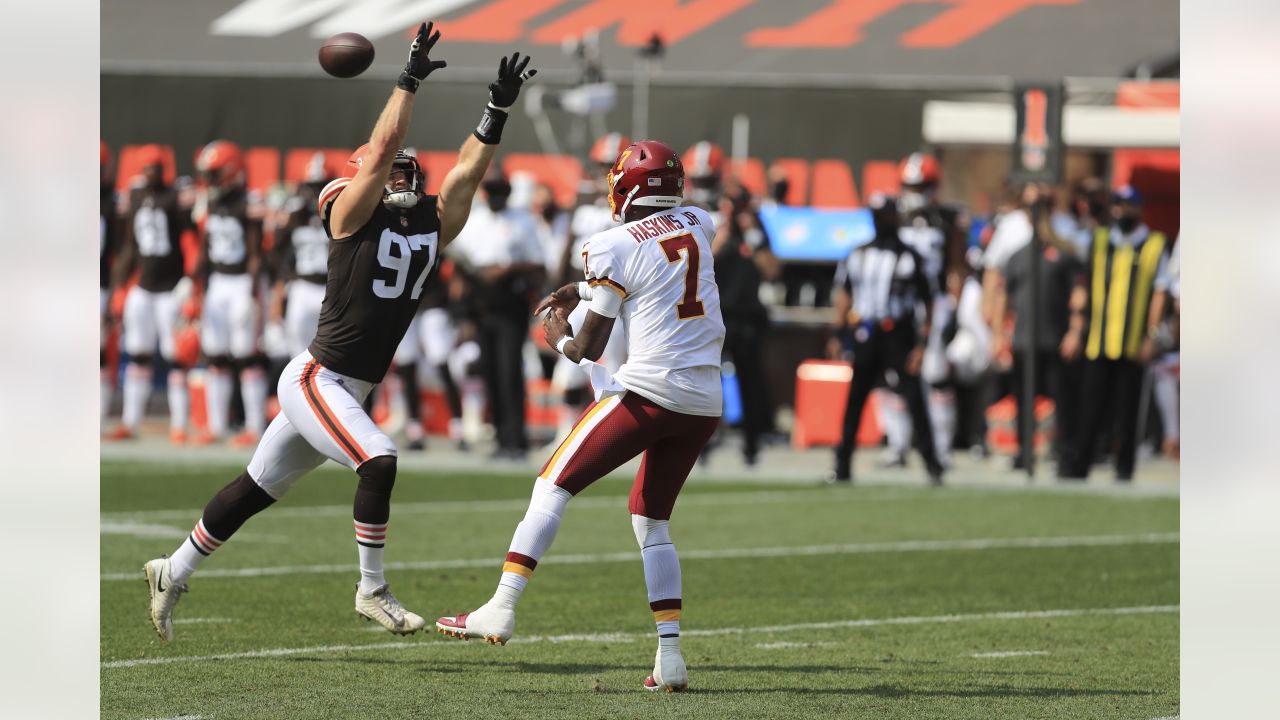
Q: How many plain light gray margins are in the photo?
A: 2